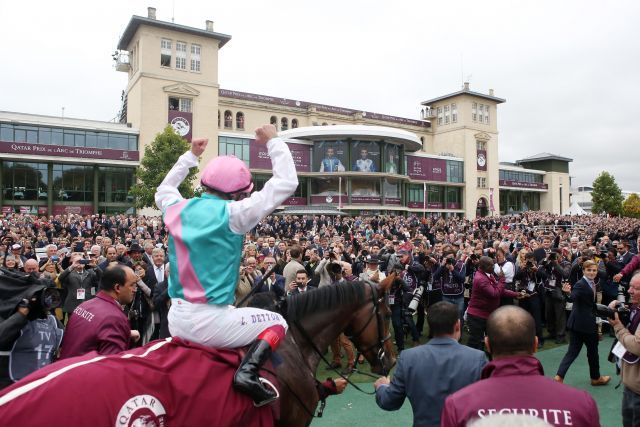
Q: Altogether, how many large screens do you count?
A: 3